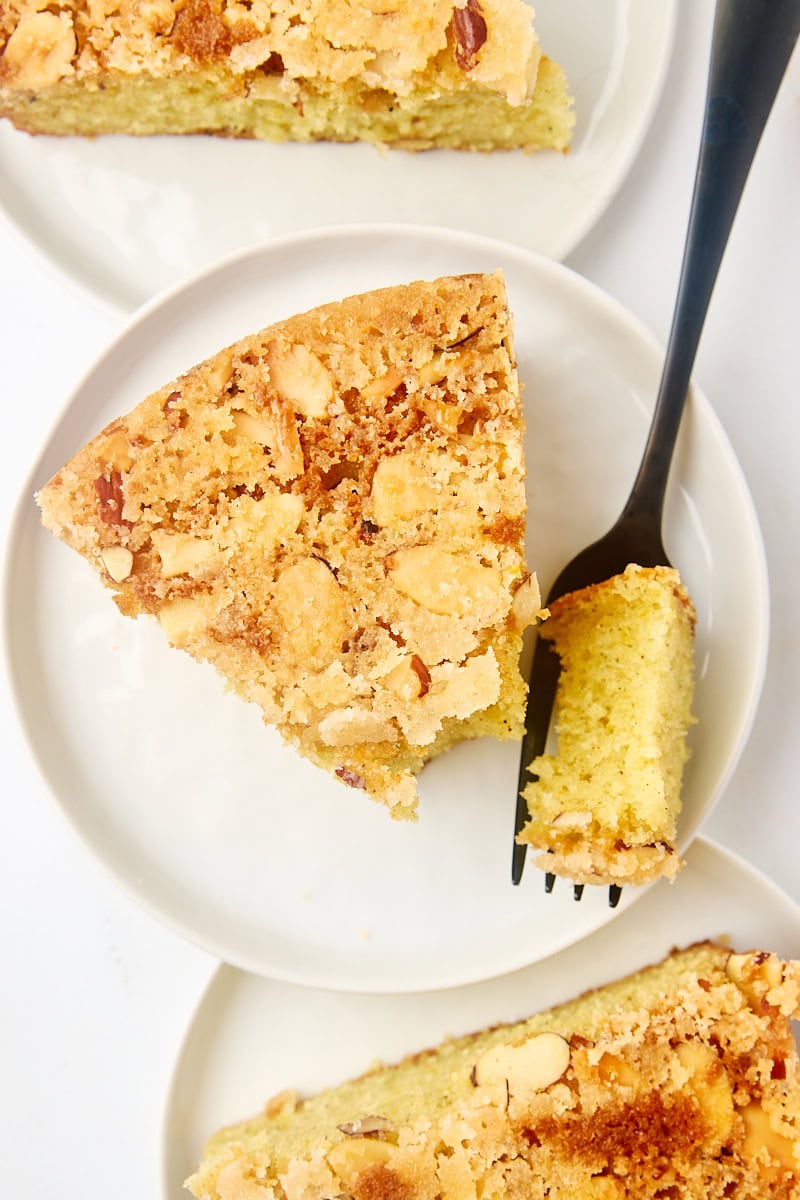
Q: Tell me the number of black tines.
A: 4